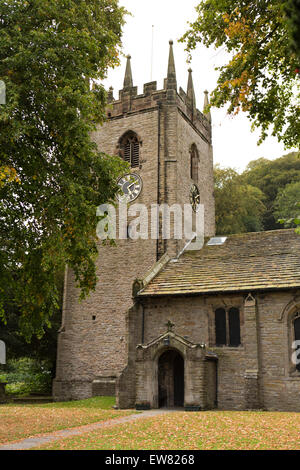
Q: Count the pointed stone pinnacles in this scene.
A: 5